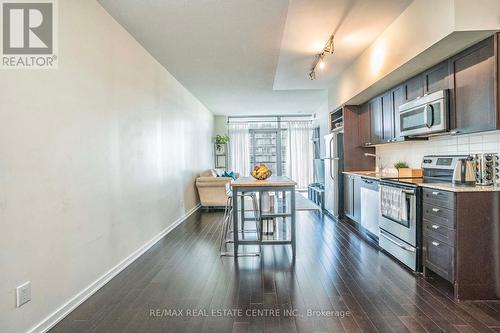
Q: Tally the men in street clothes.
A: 0